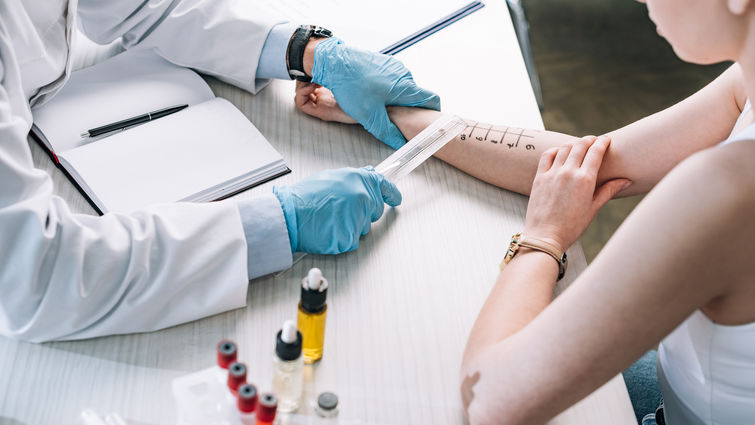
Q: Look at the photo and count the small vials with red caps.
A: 4